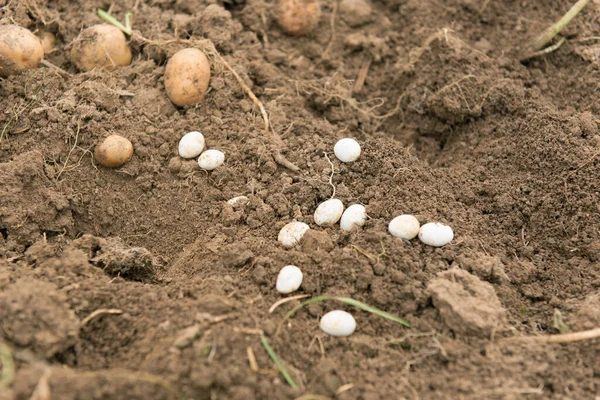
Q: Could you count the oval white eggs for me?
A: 11